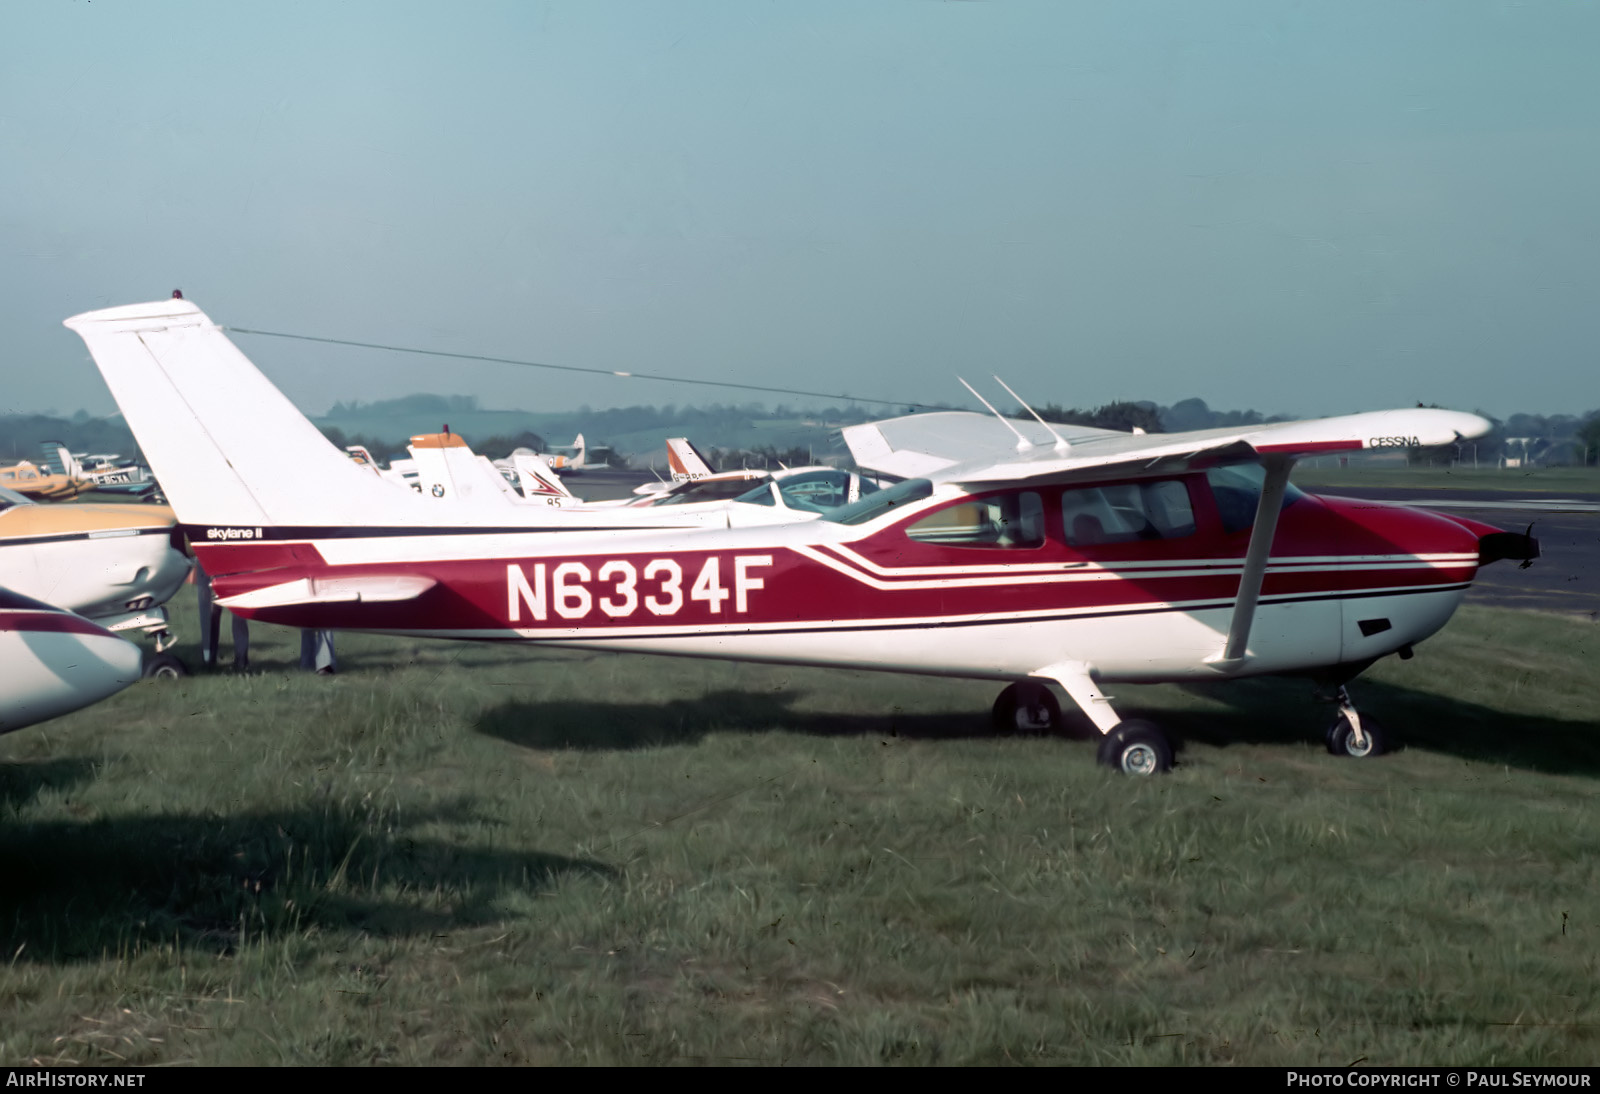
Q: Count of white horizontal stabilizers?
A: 1